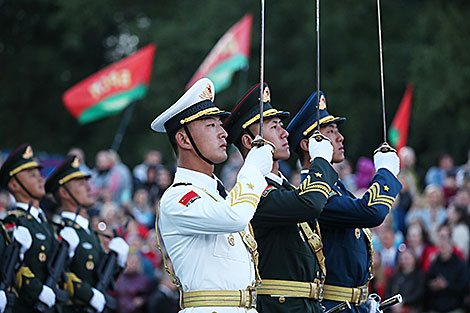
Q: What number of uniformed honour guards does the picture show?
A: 5